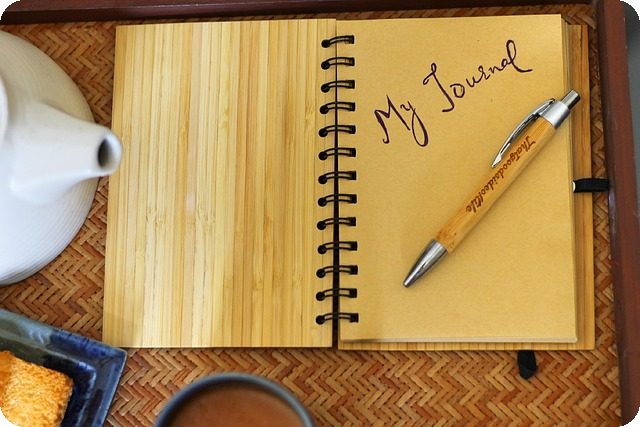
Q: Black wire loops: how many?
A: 13